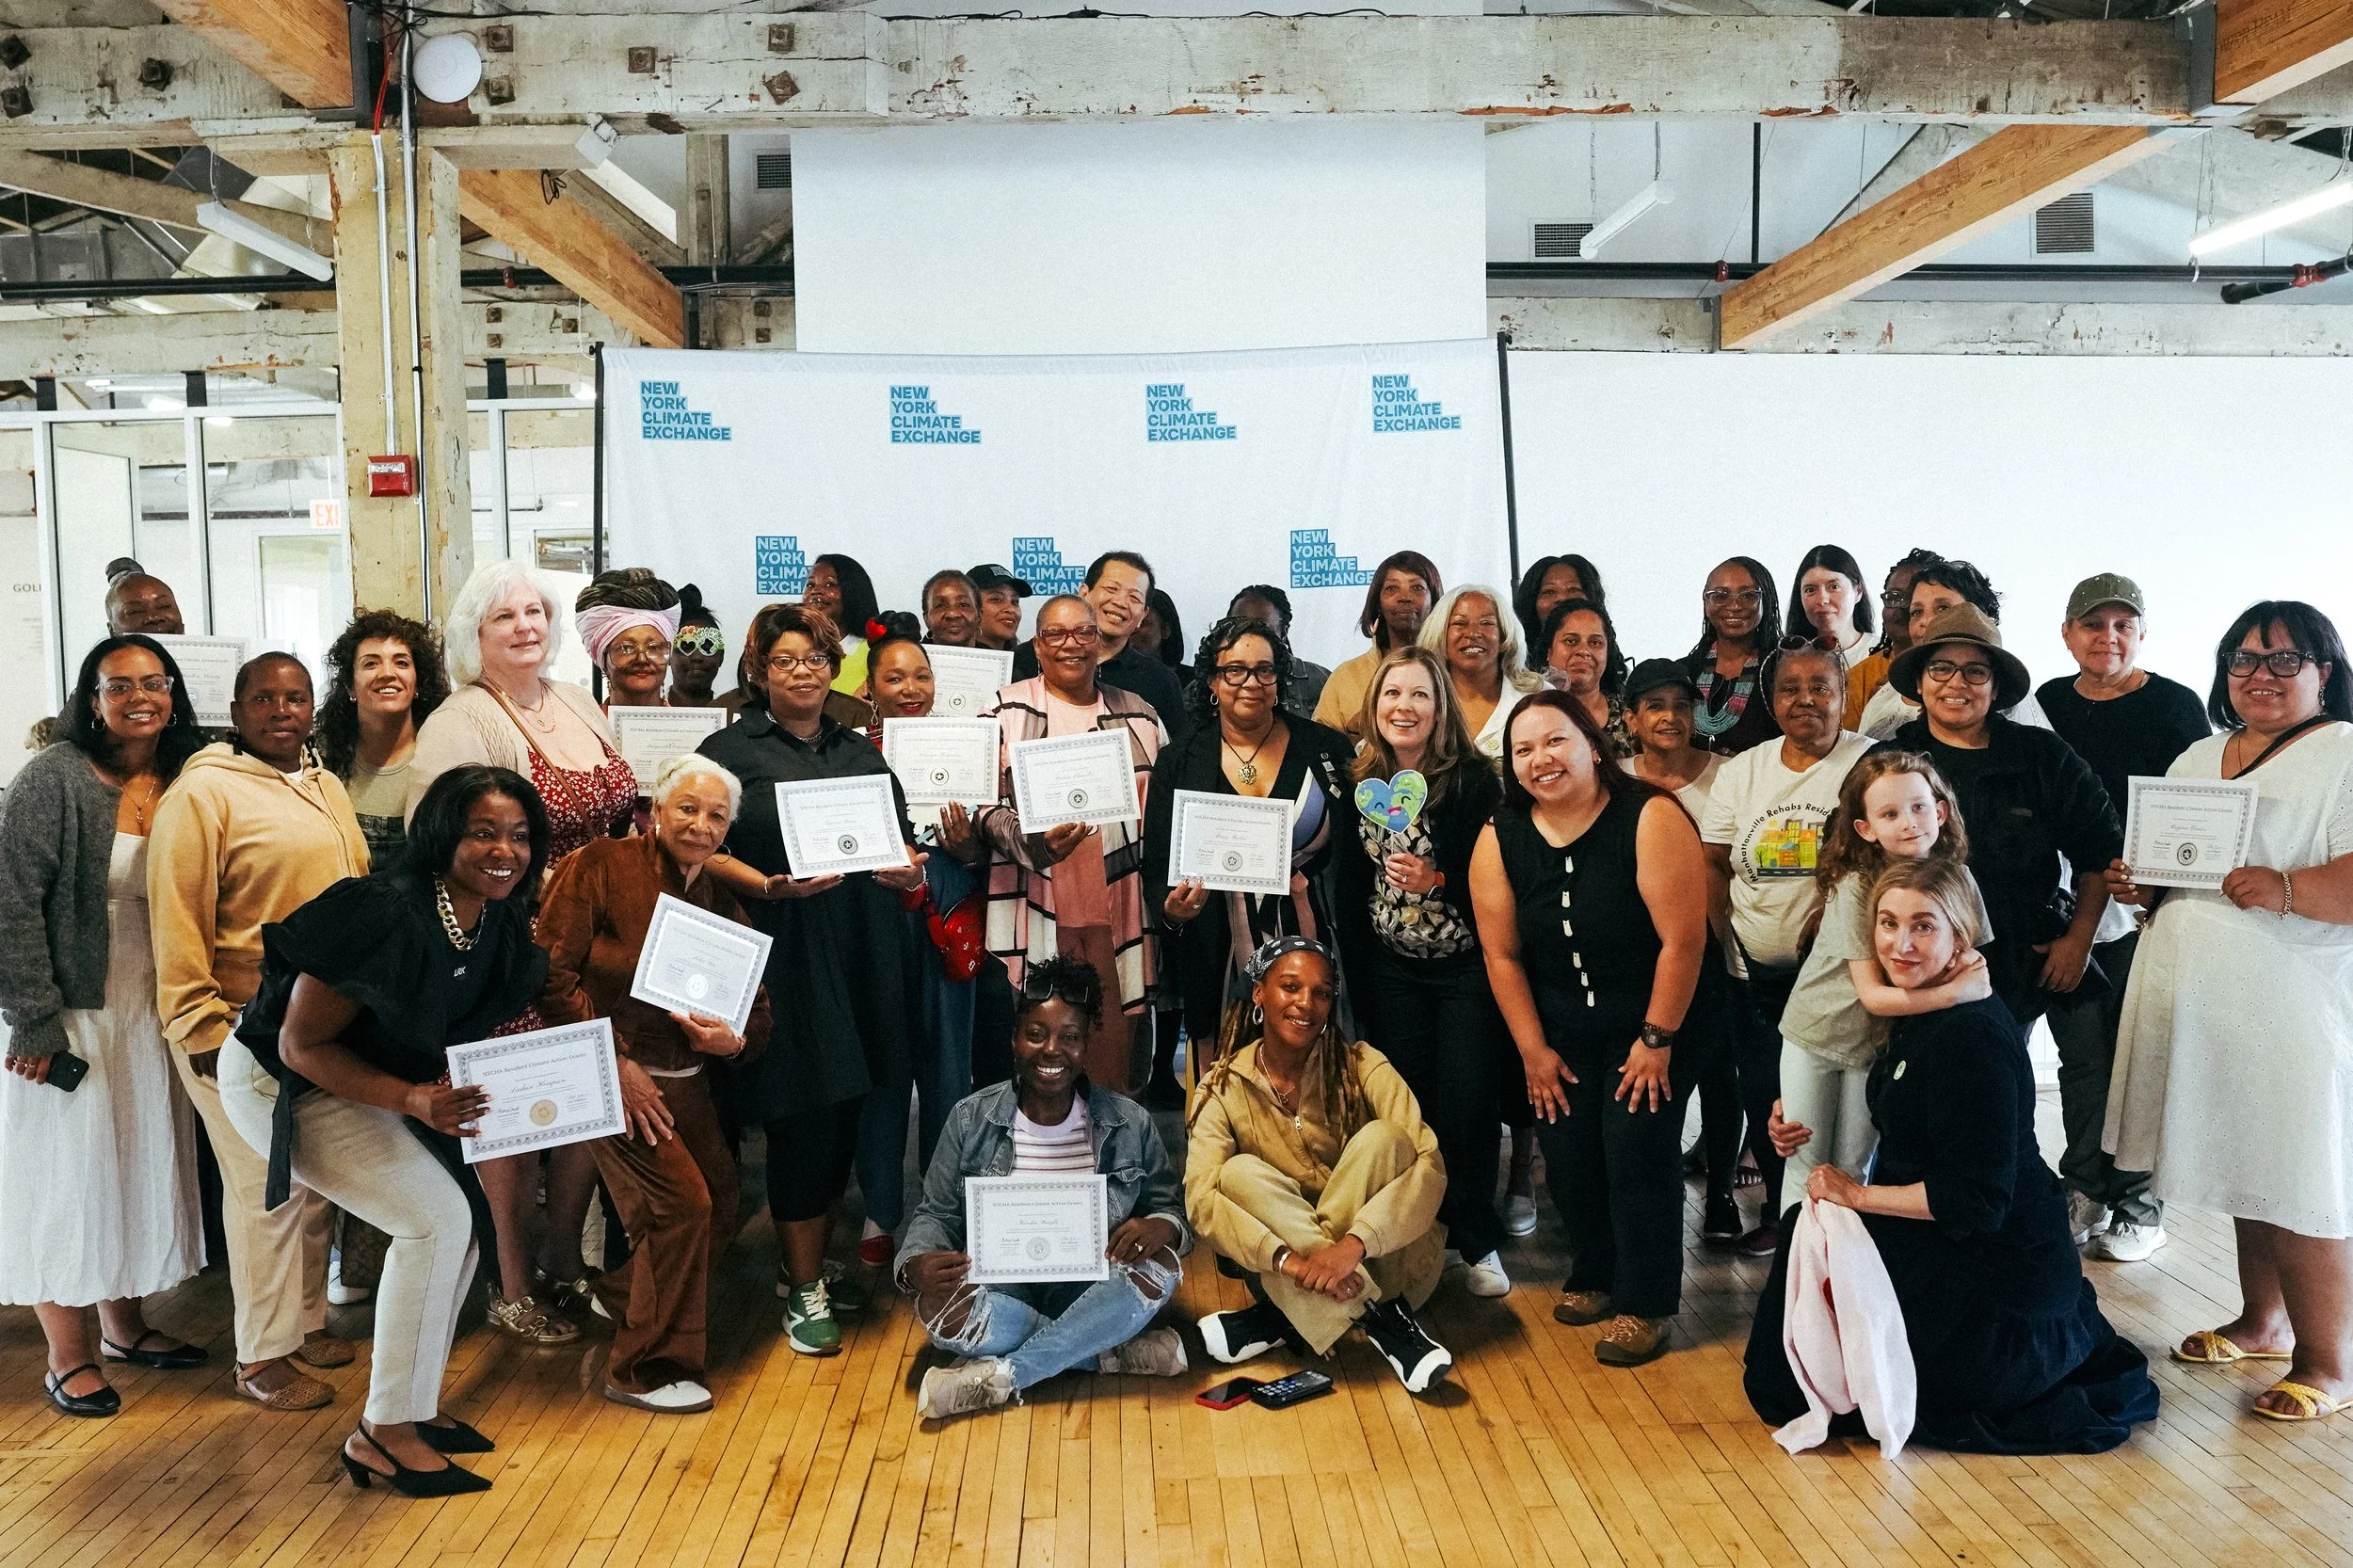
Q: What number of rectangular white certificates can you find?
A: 11